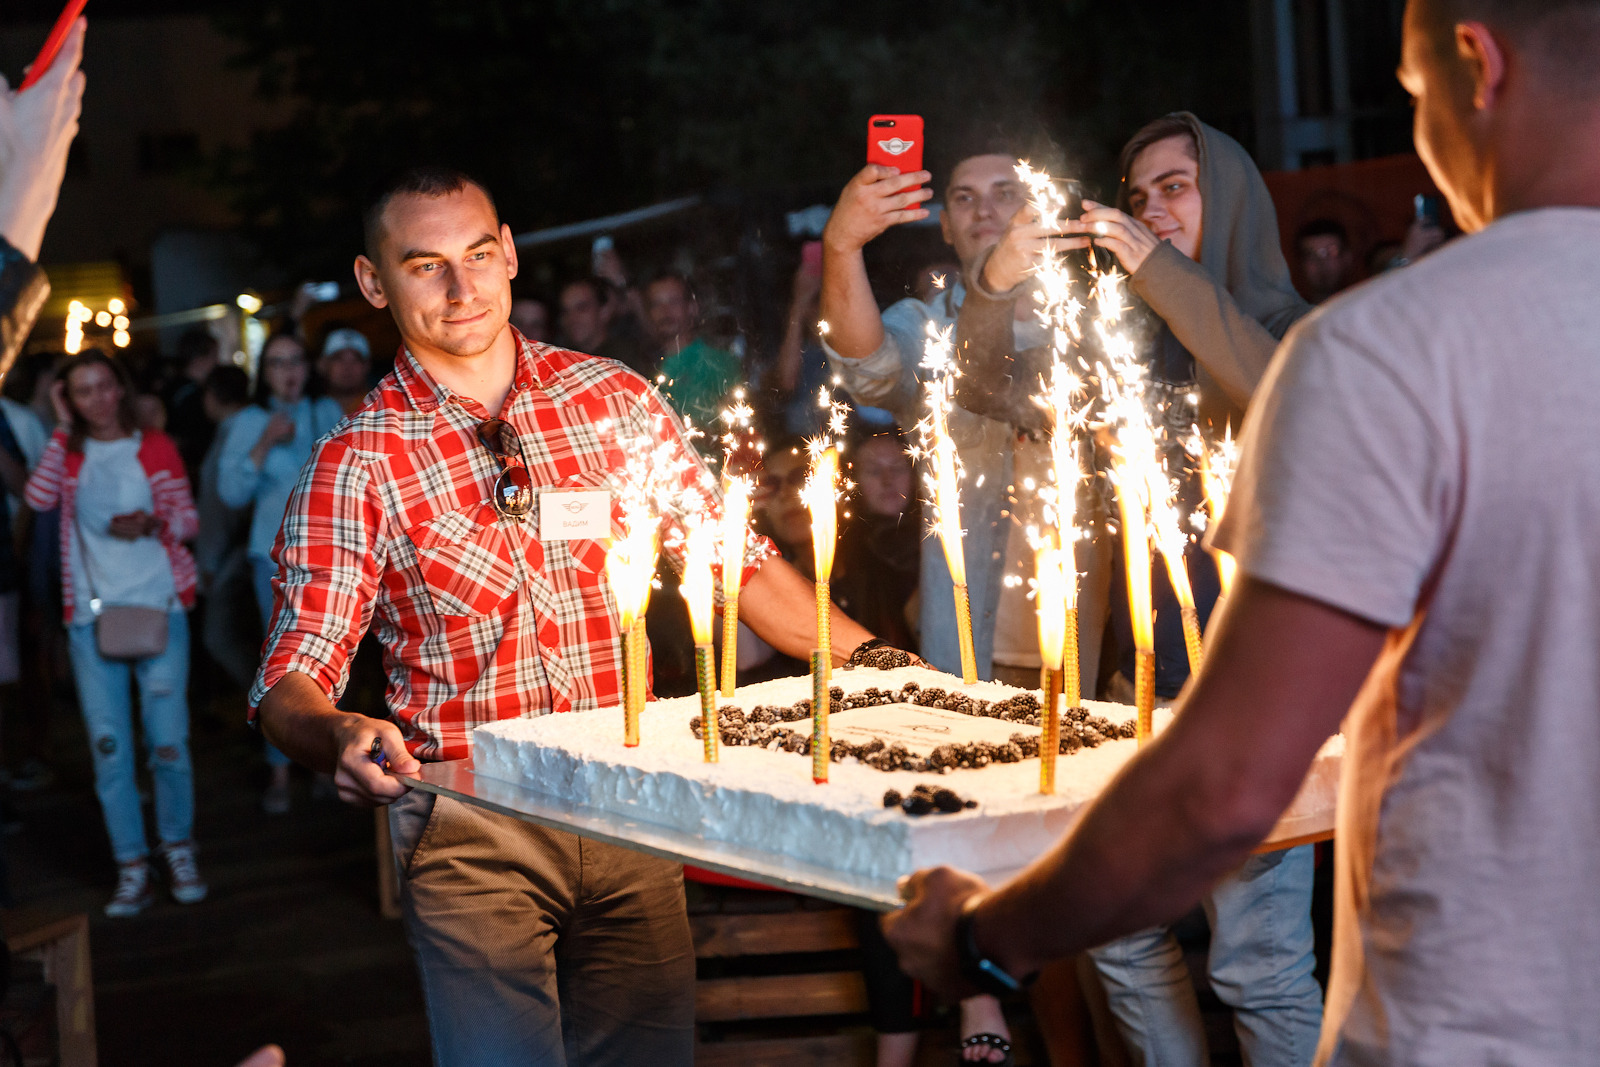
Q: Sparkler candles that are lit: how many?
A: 11